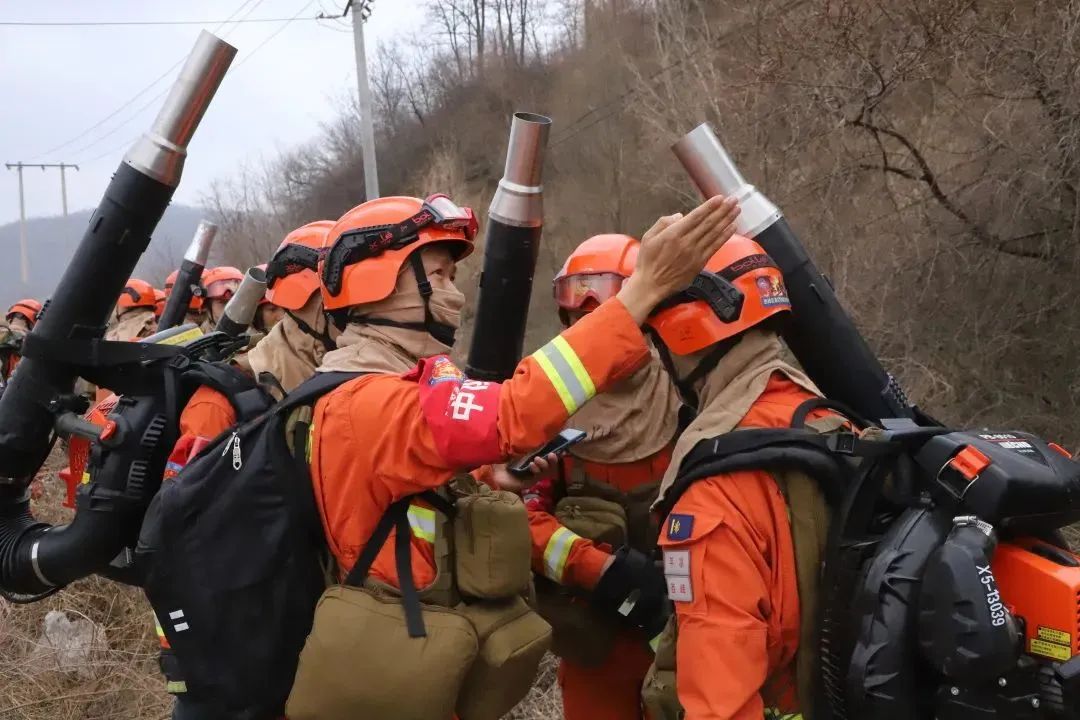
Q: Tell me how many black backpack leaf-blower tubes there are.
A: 5